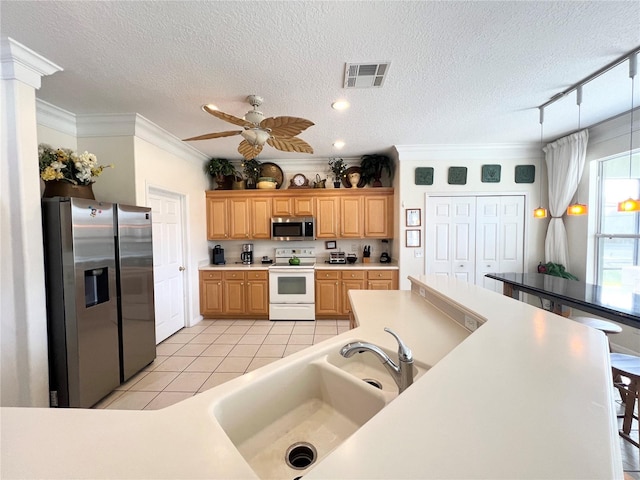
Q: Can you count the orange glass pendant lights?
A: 3